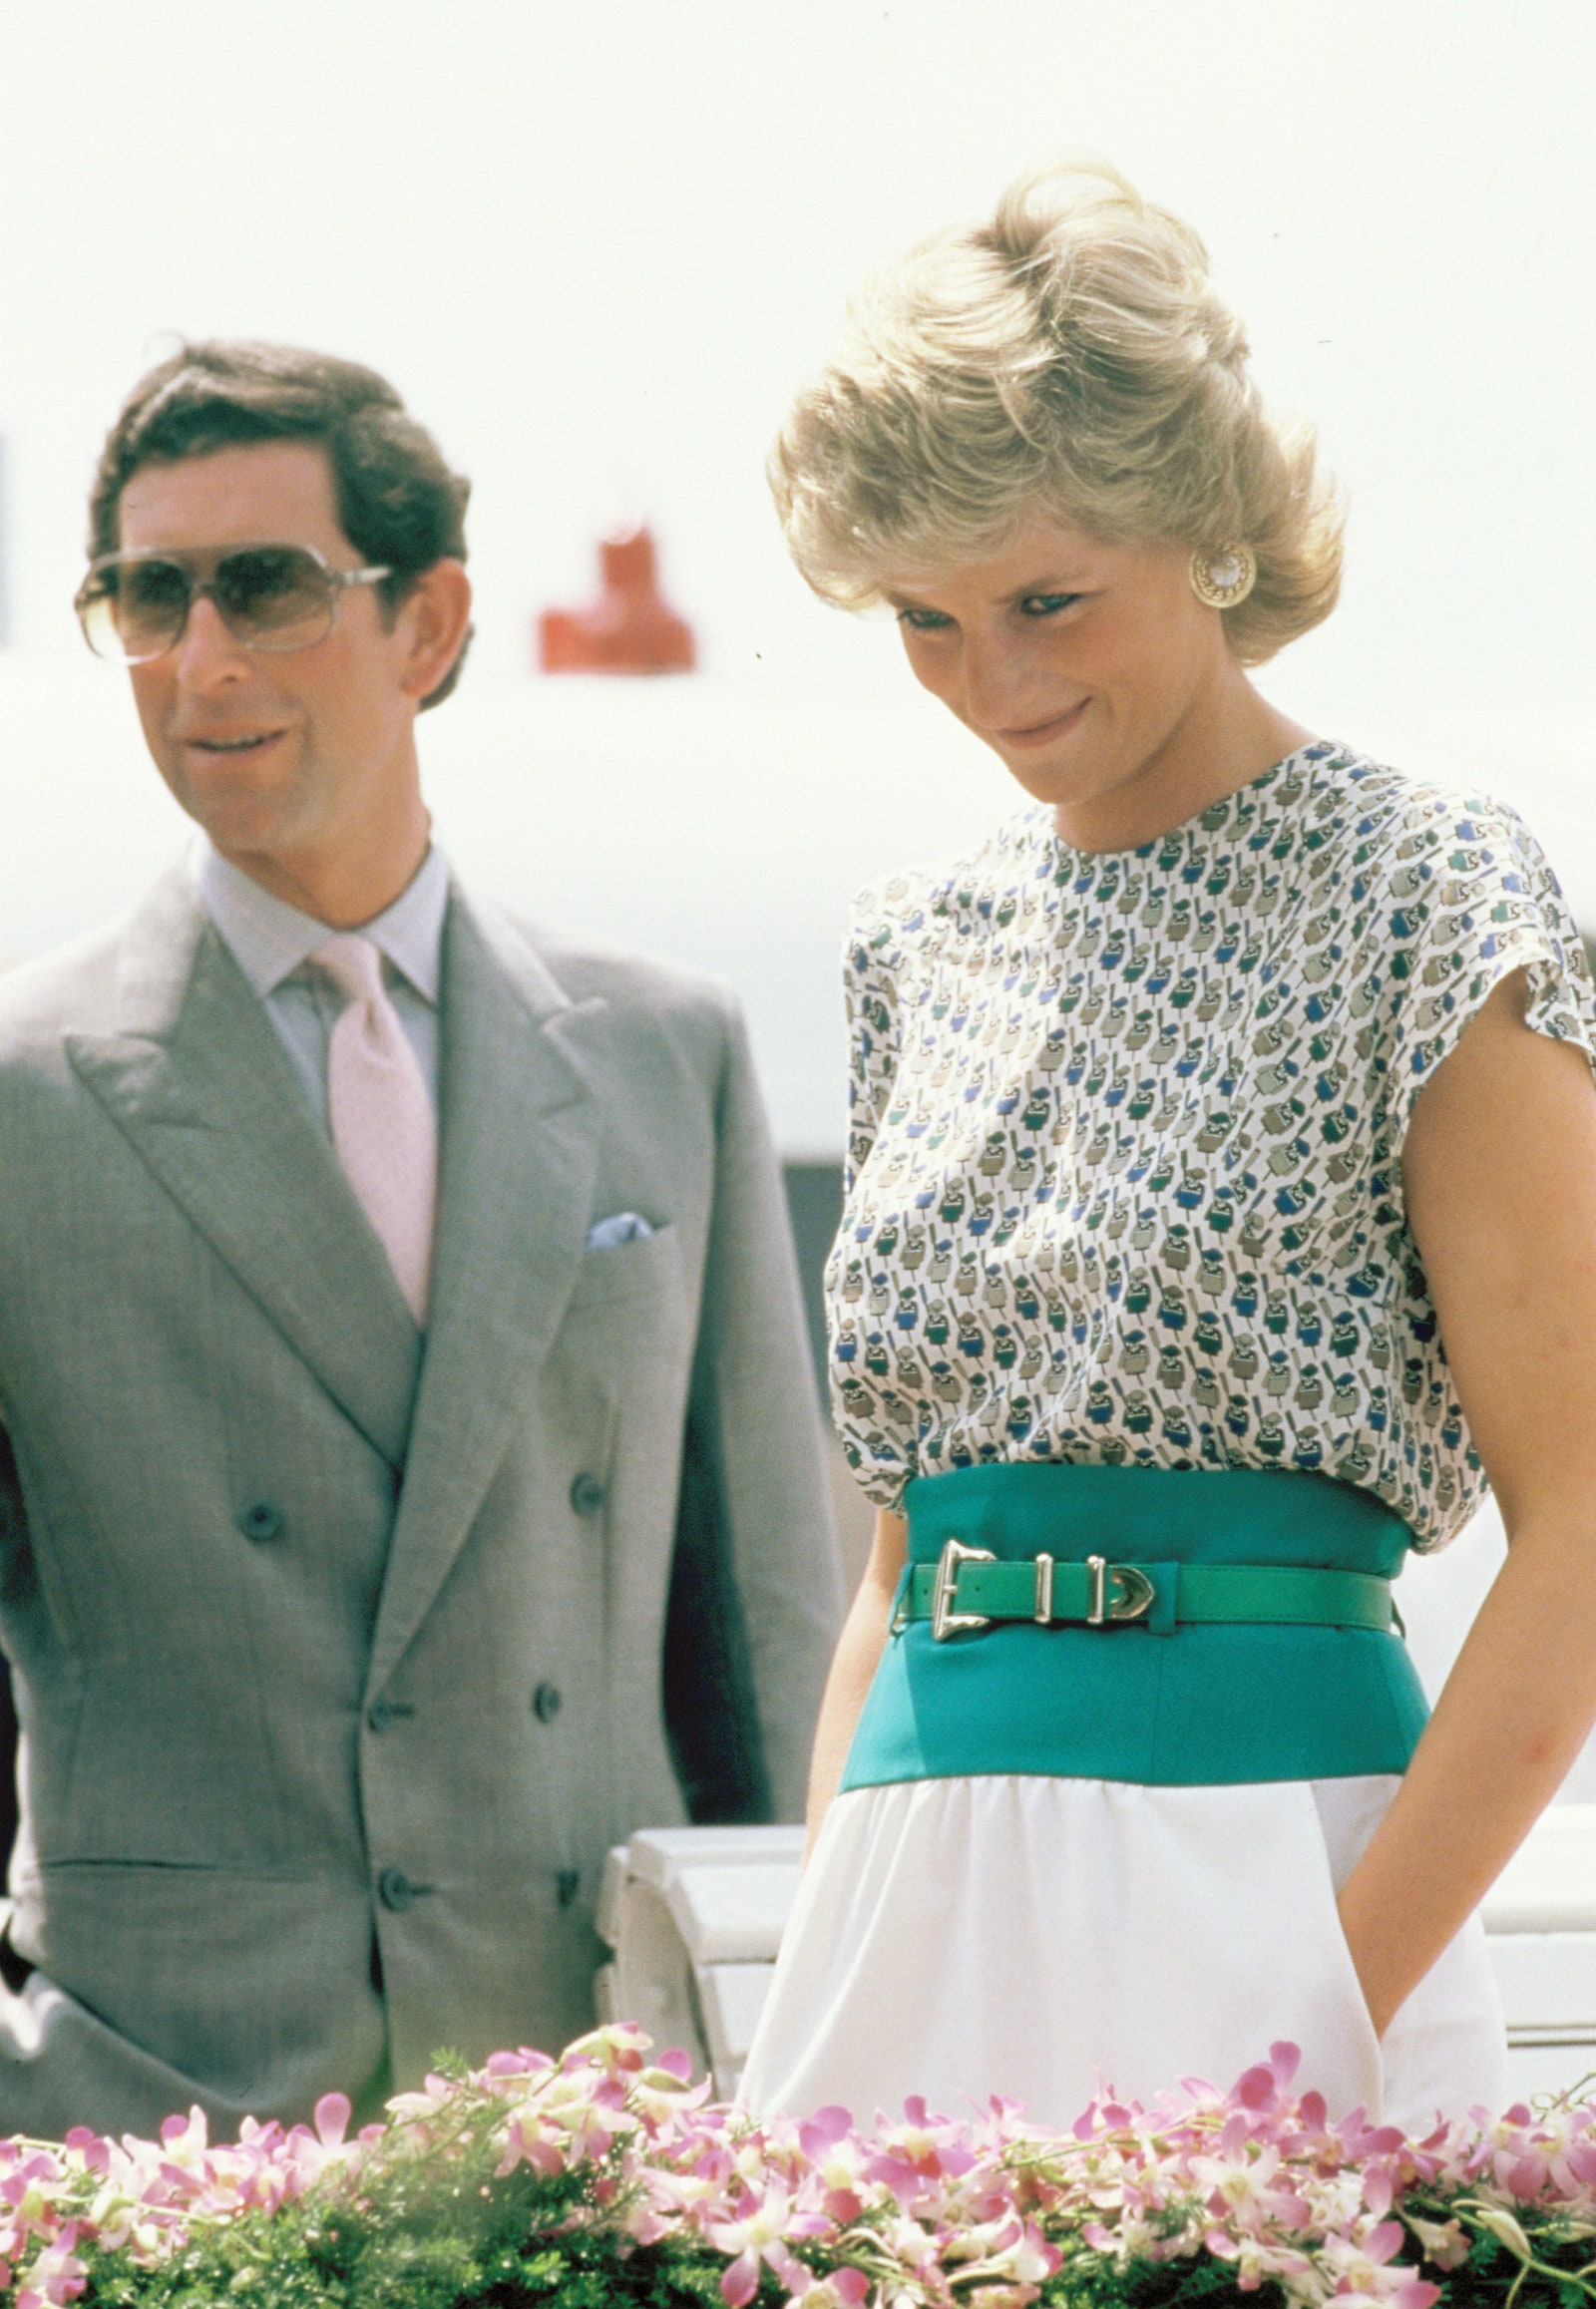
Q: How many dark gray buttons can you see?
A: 6